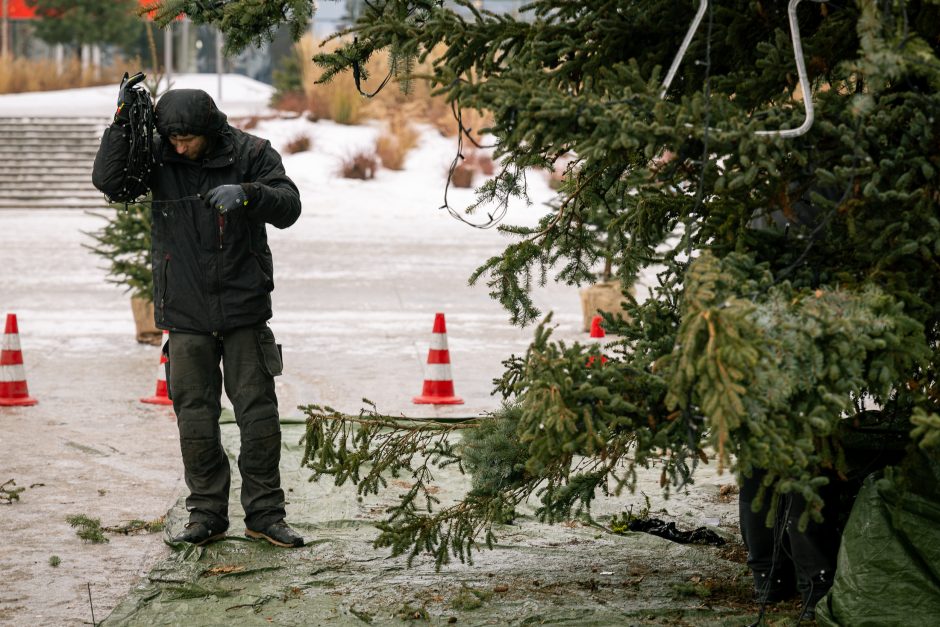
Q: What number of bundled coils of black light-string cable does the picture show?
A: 1